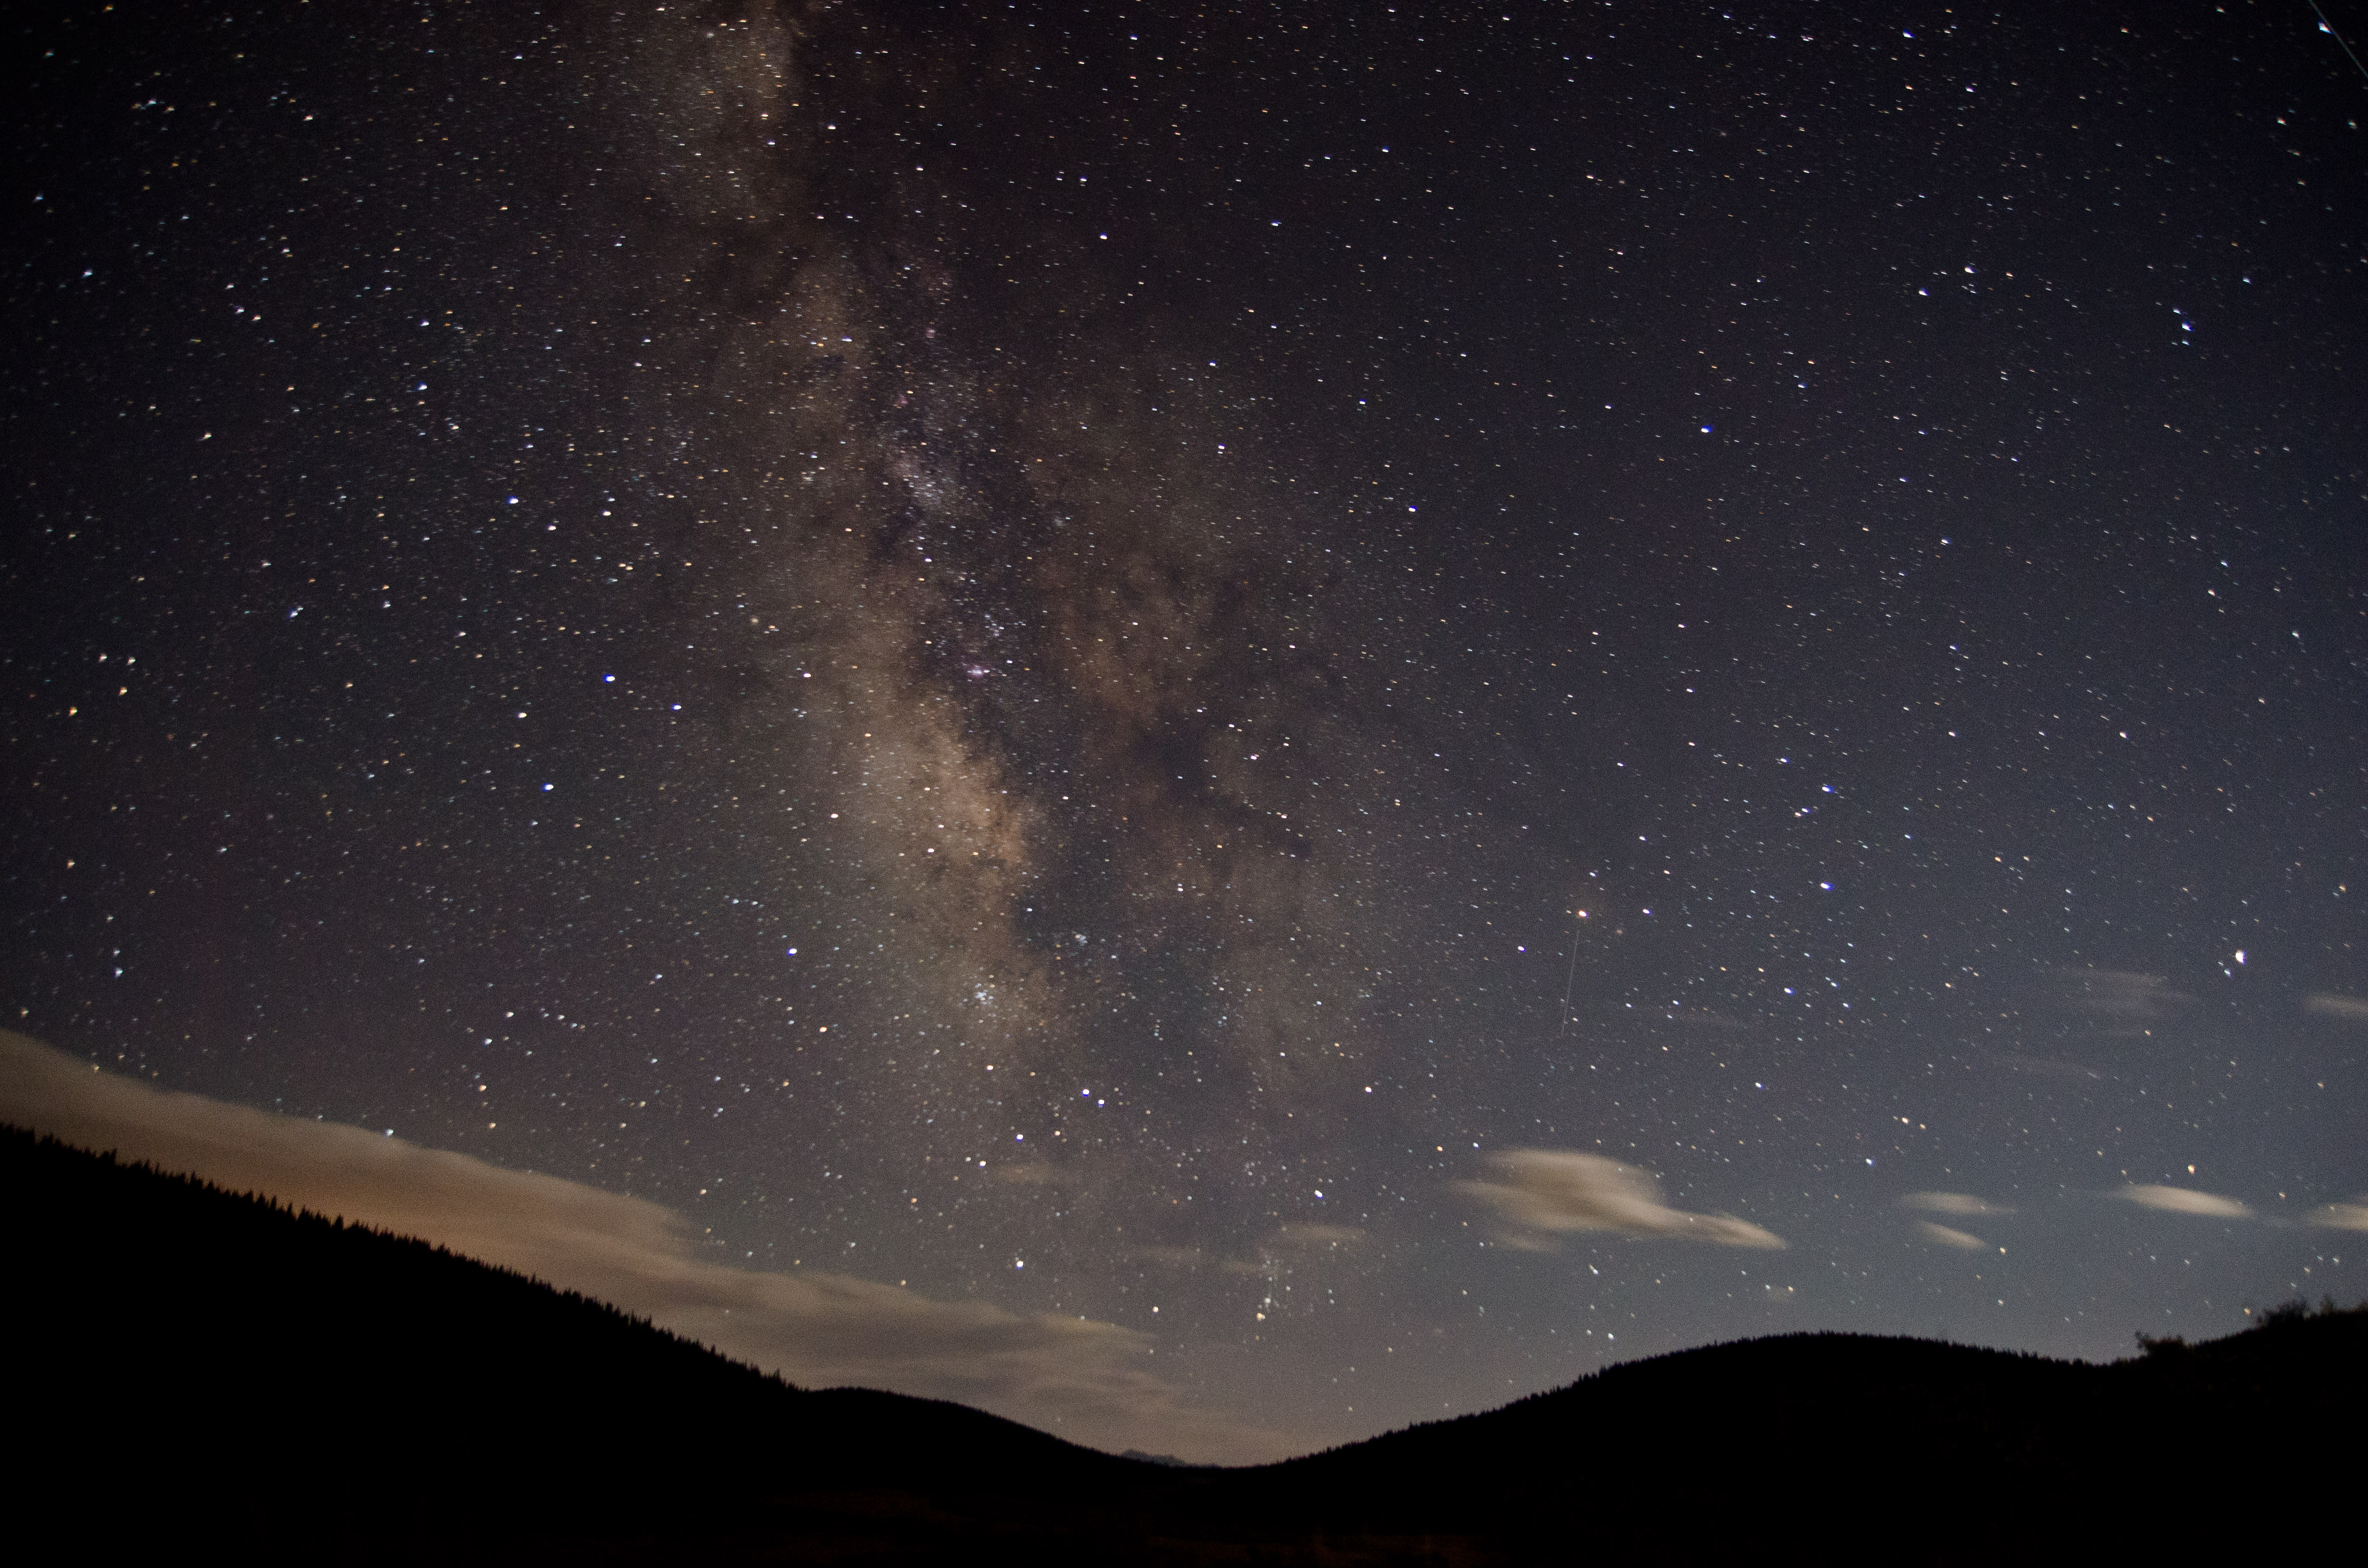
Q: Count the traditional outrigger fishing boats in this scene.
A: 0